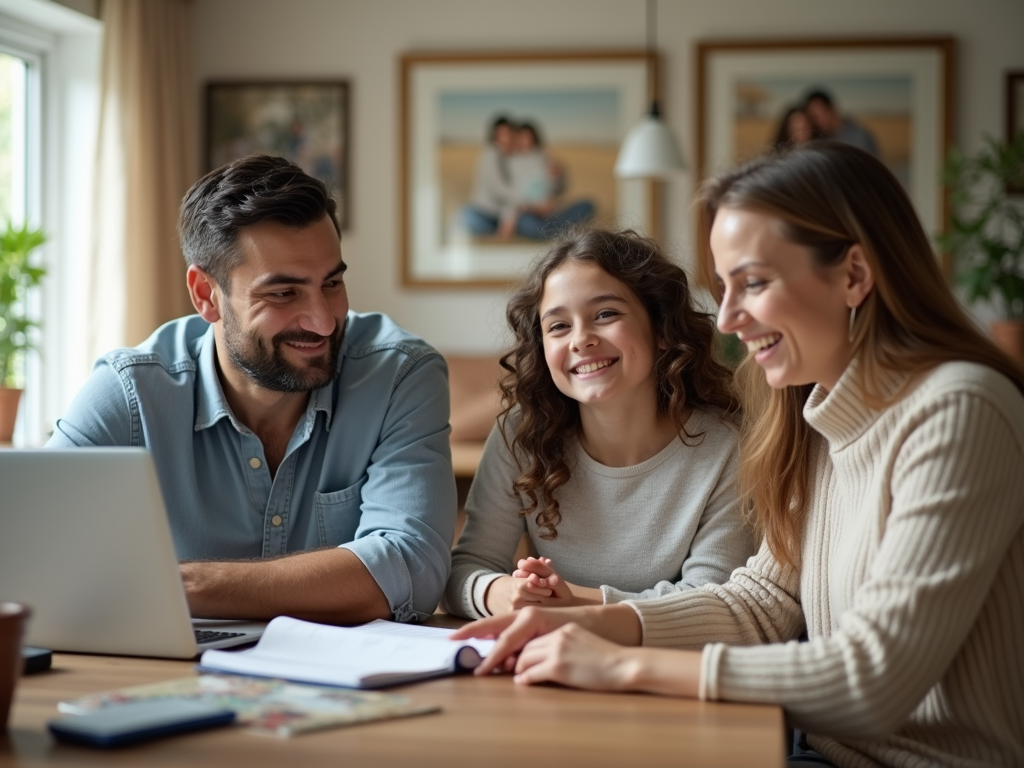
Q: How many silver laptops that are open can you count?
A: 1